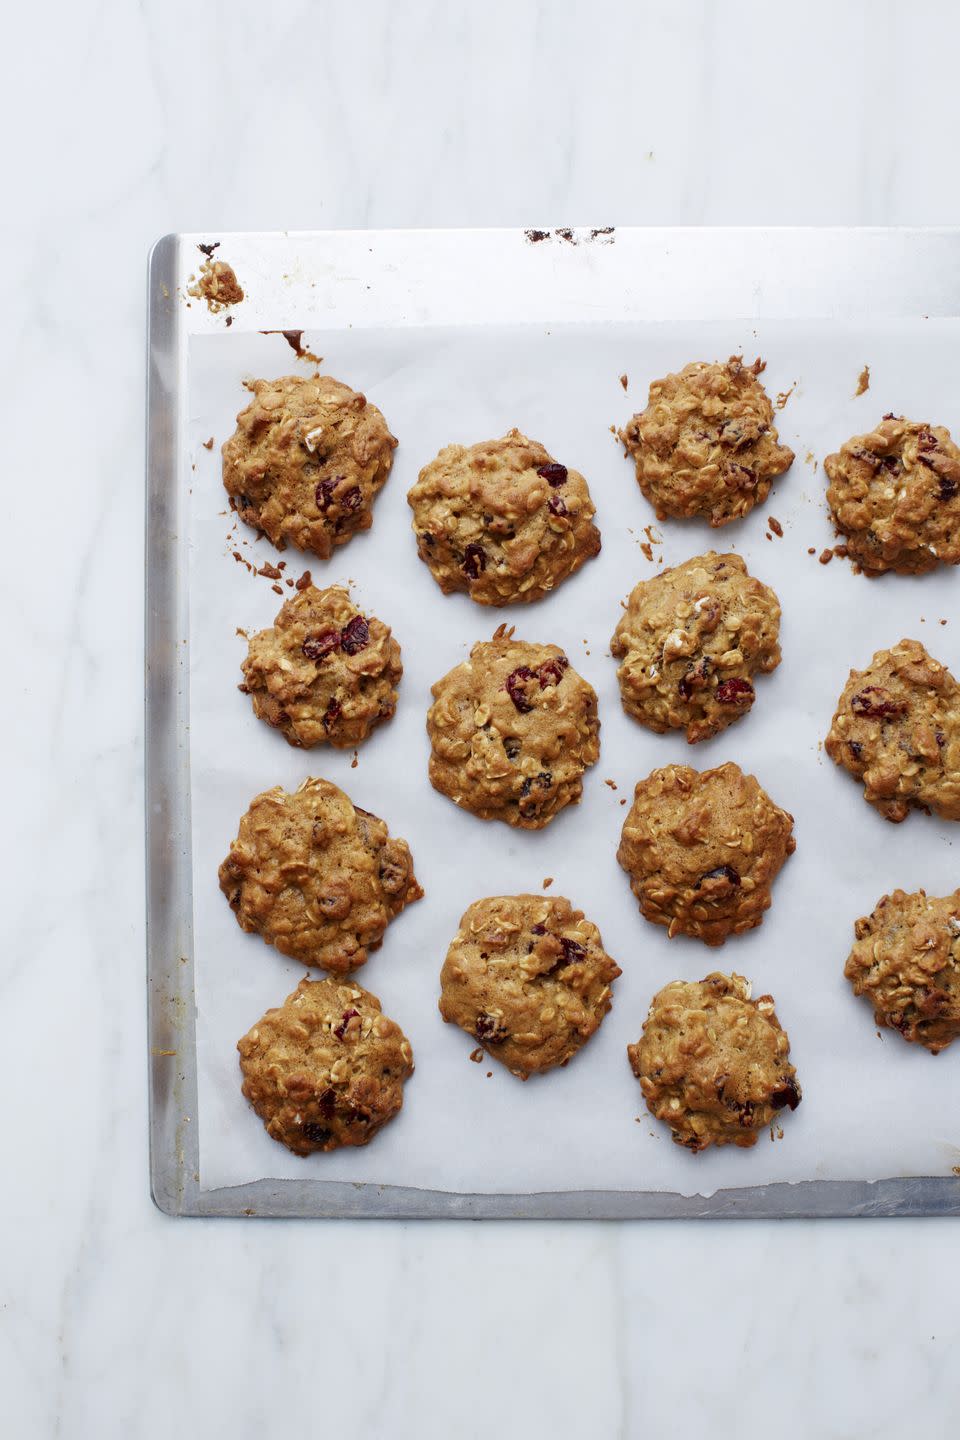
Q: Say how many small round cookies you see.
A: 14